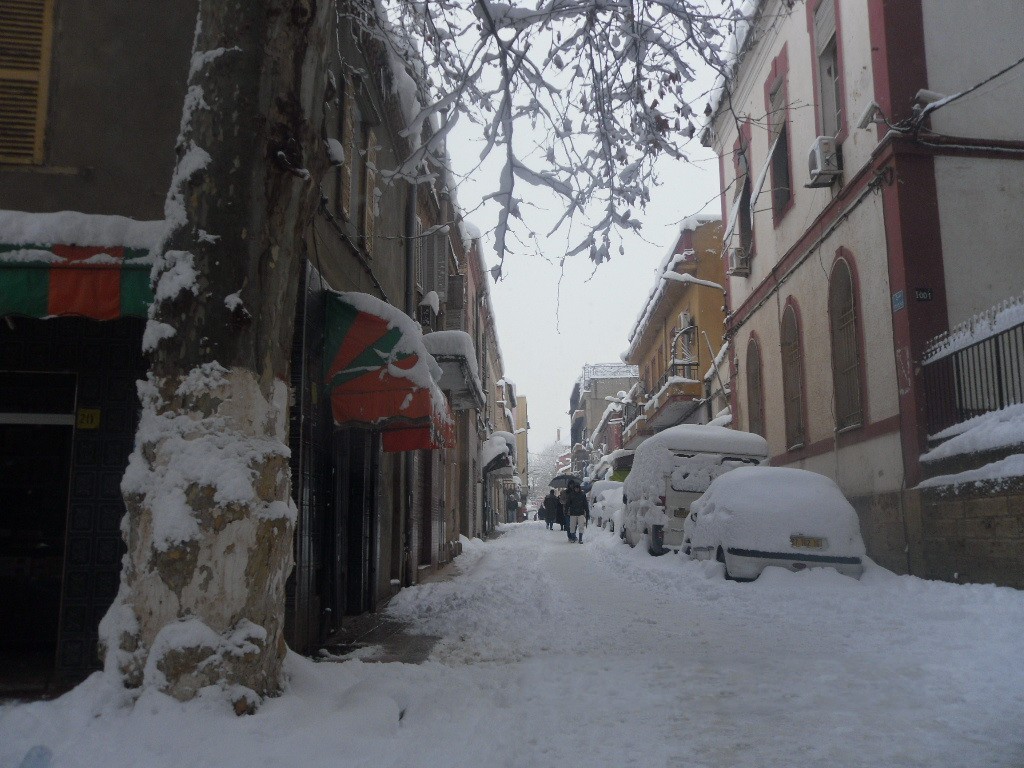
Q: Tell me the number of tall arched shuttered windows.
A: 3